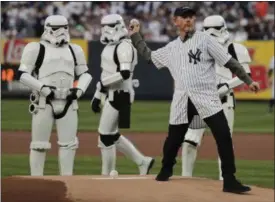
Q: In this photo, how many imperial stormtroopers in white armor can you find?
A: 3